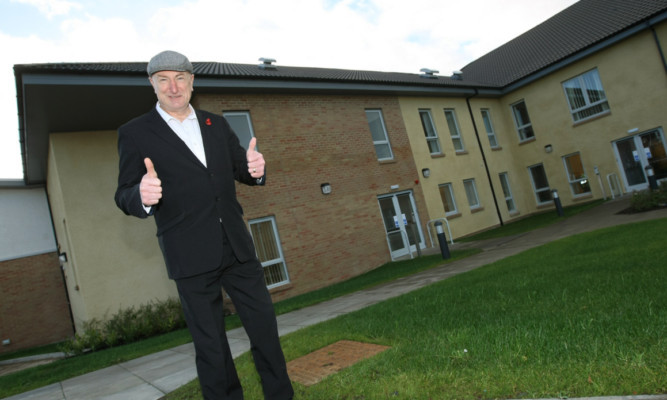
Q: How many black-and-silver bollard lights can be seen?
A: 3